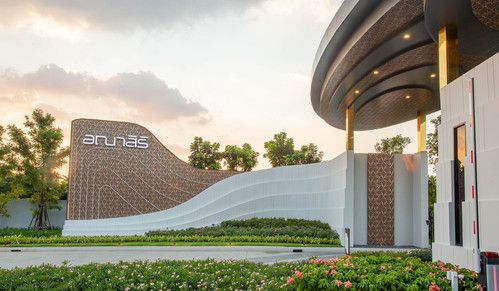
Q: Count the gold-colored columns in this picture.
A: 3